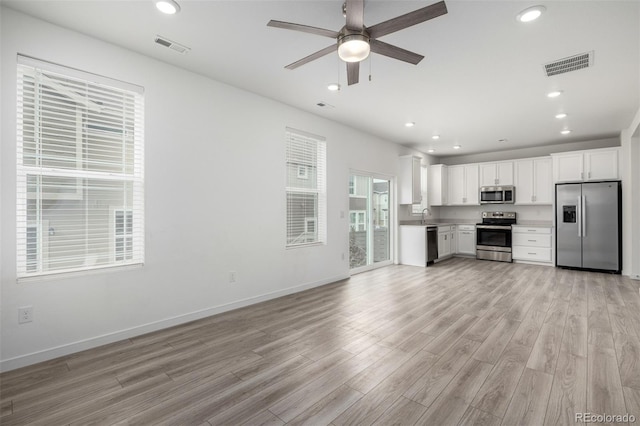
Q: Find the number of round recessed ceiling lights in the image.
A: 10